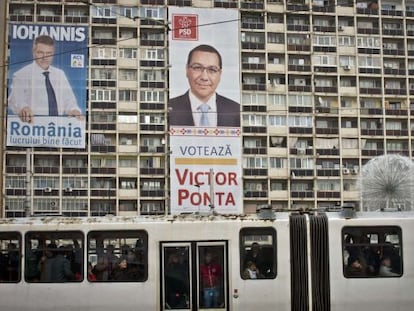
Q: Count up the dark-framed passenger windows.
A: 5